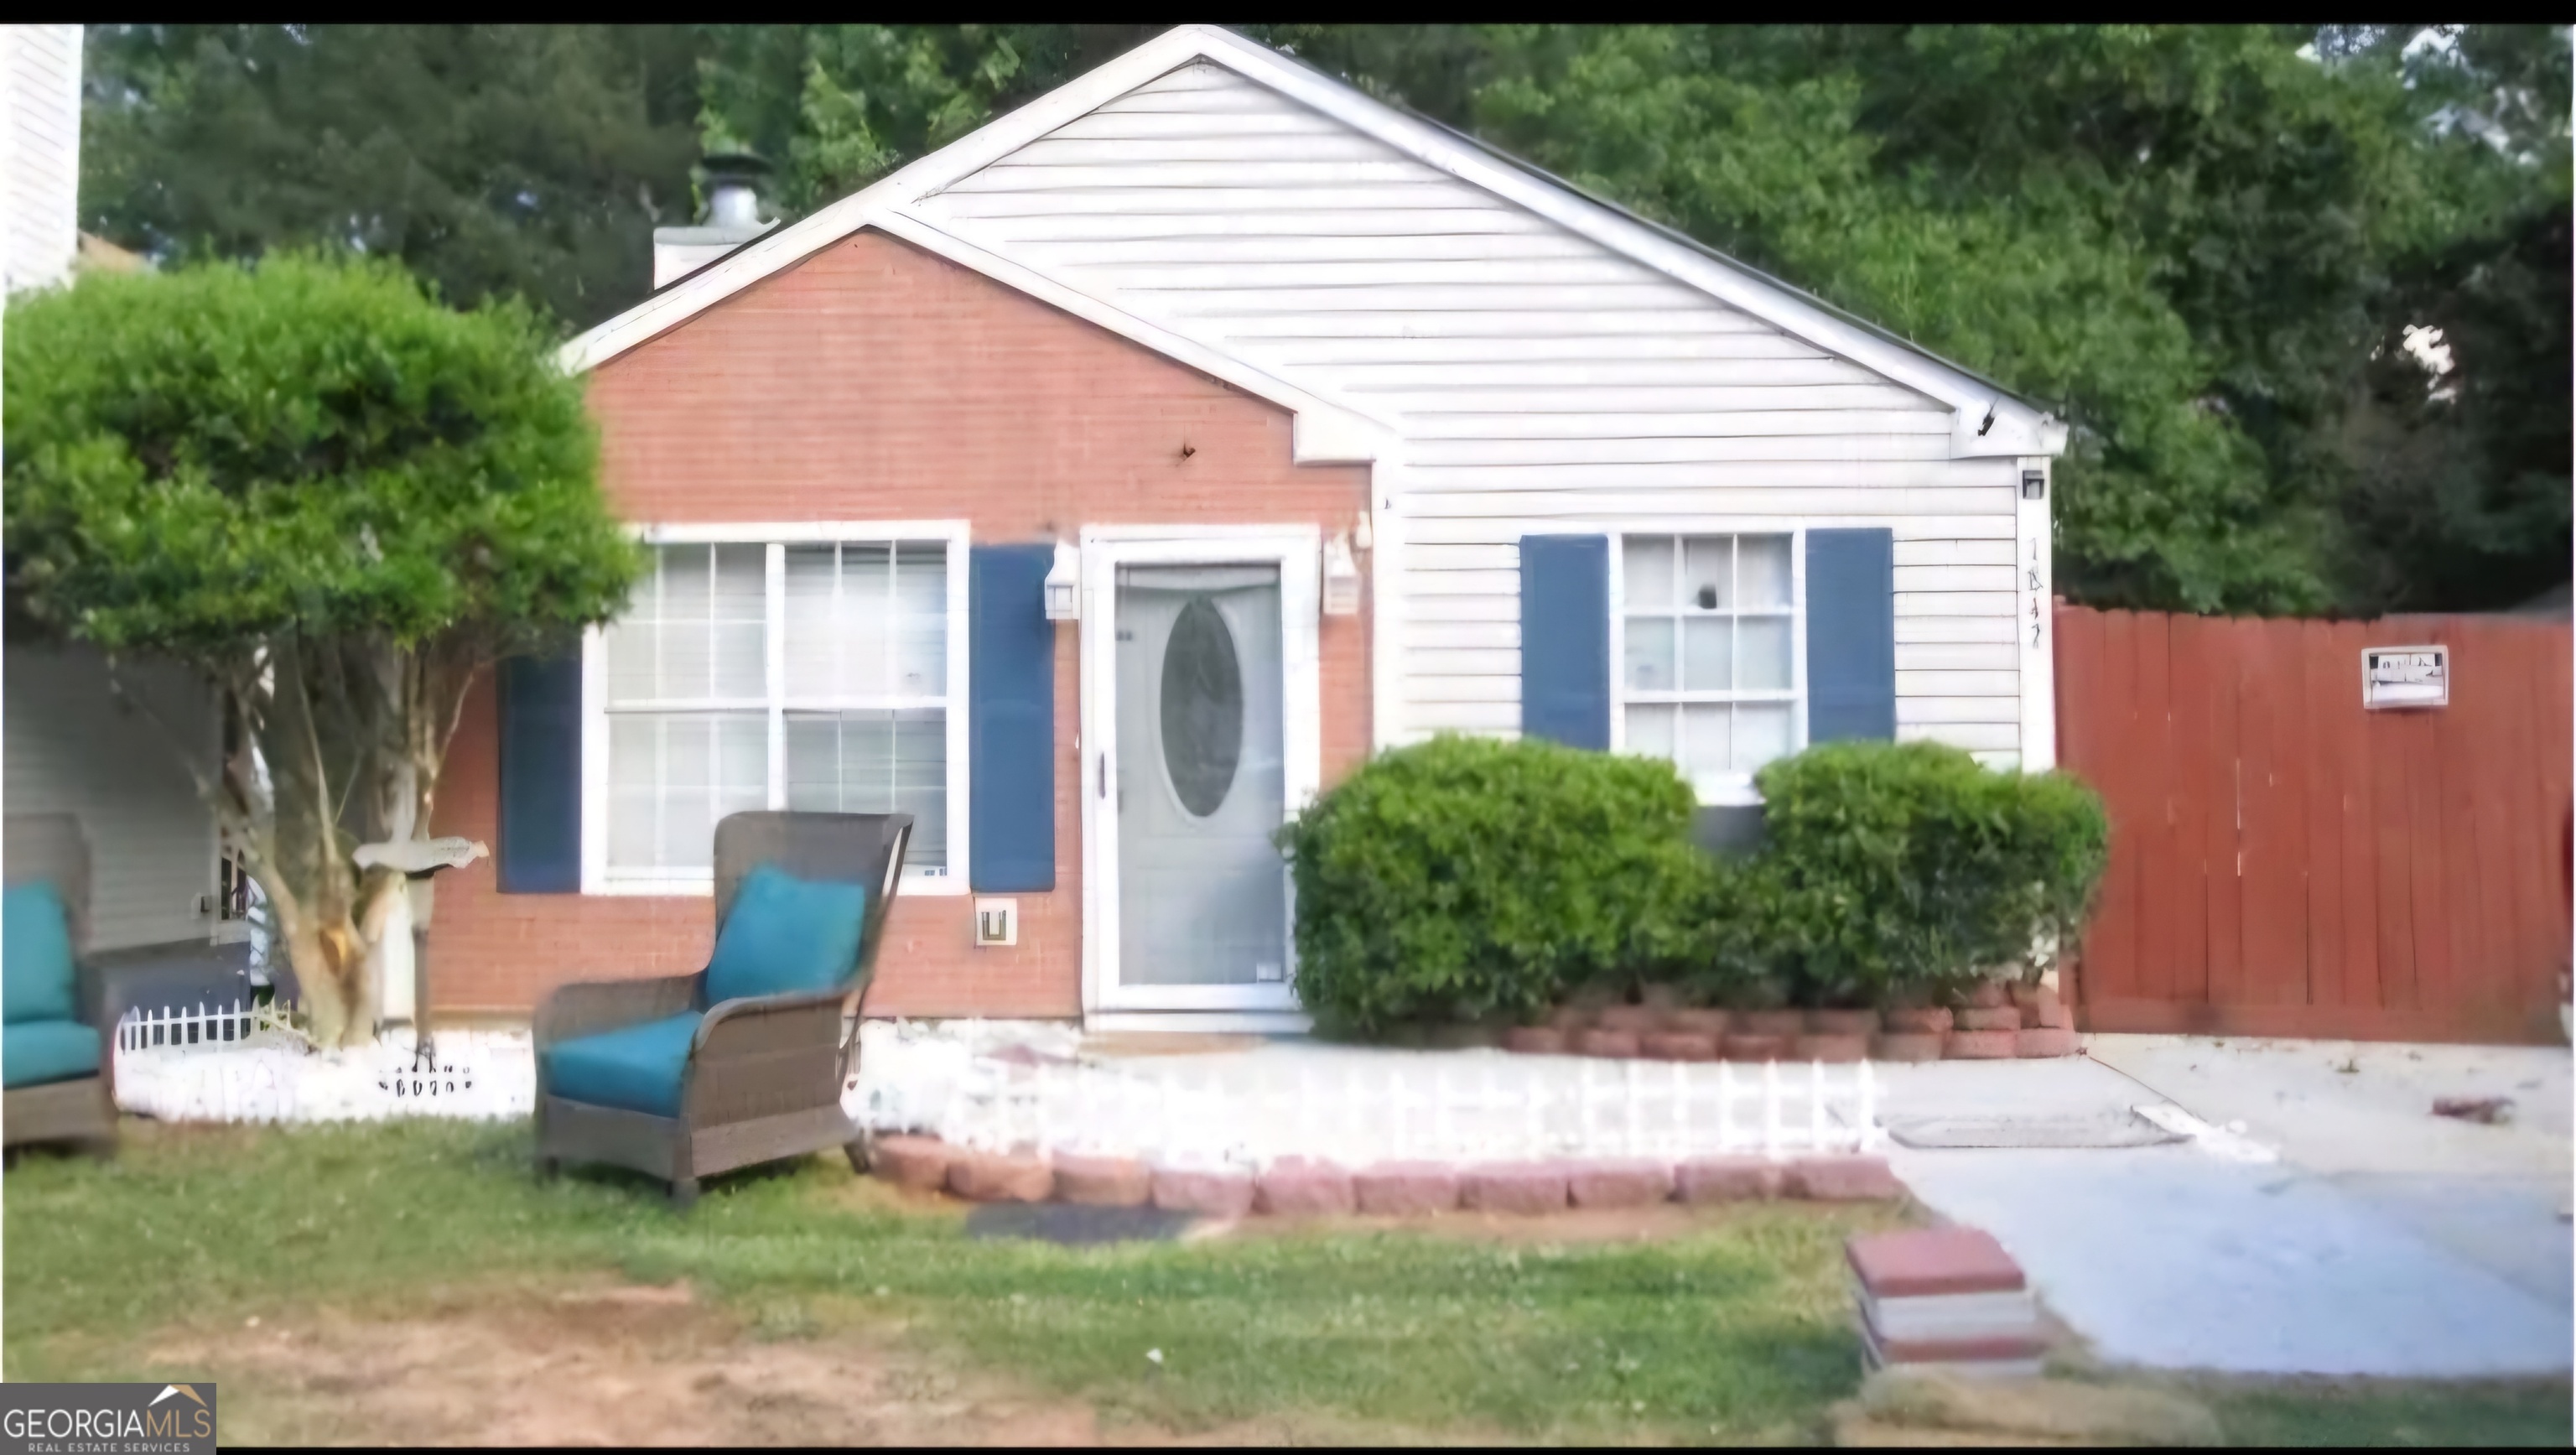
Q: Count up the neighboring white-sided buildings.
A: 1